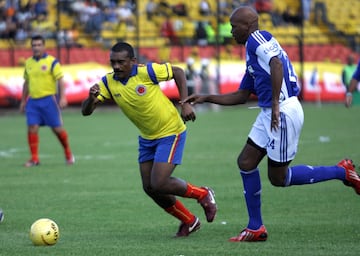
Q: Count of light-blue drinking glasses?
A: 0